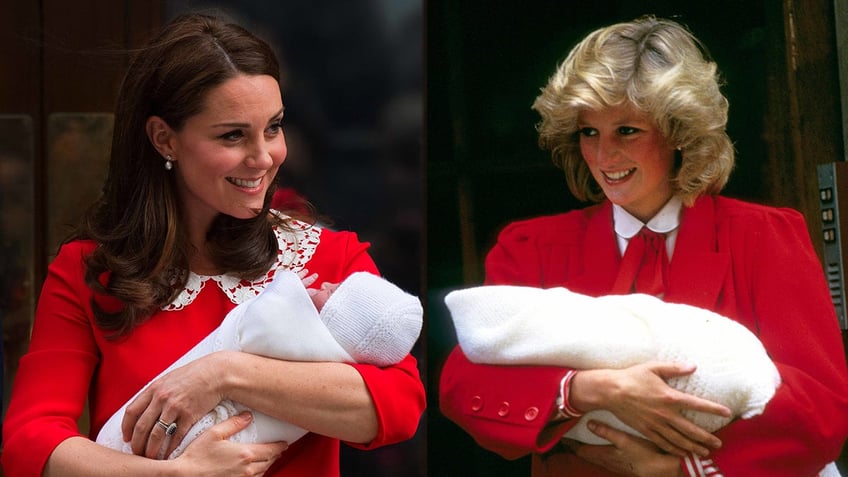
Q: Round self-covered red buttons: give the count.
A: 3